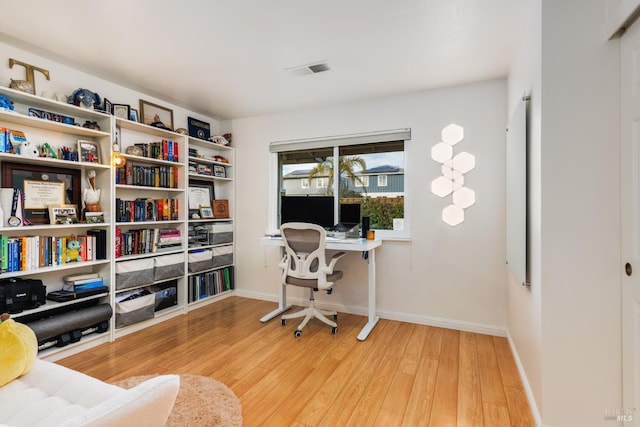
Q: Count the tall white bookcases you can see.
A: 3